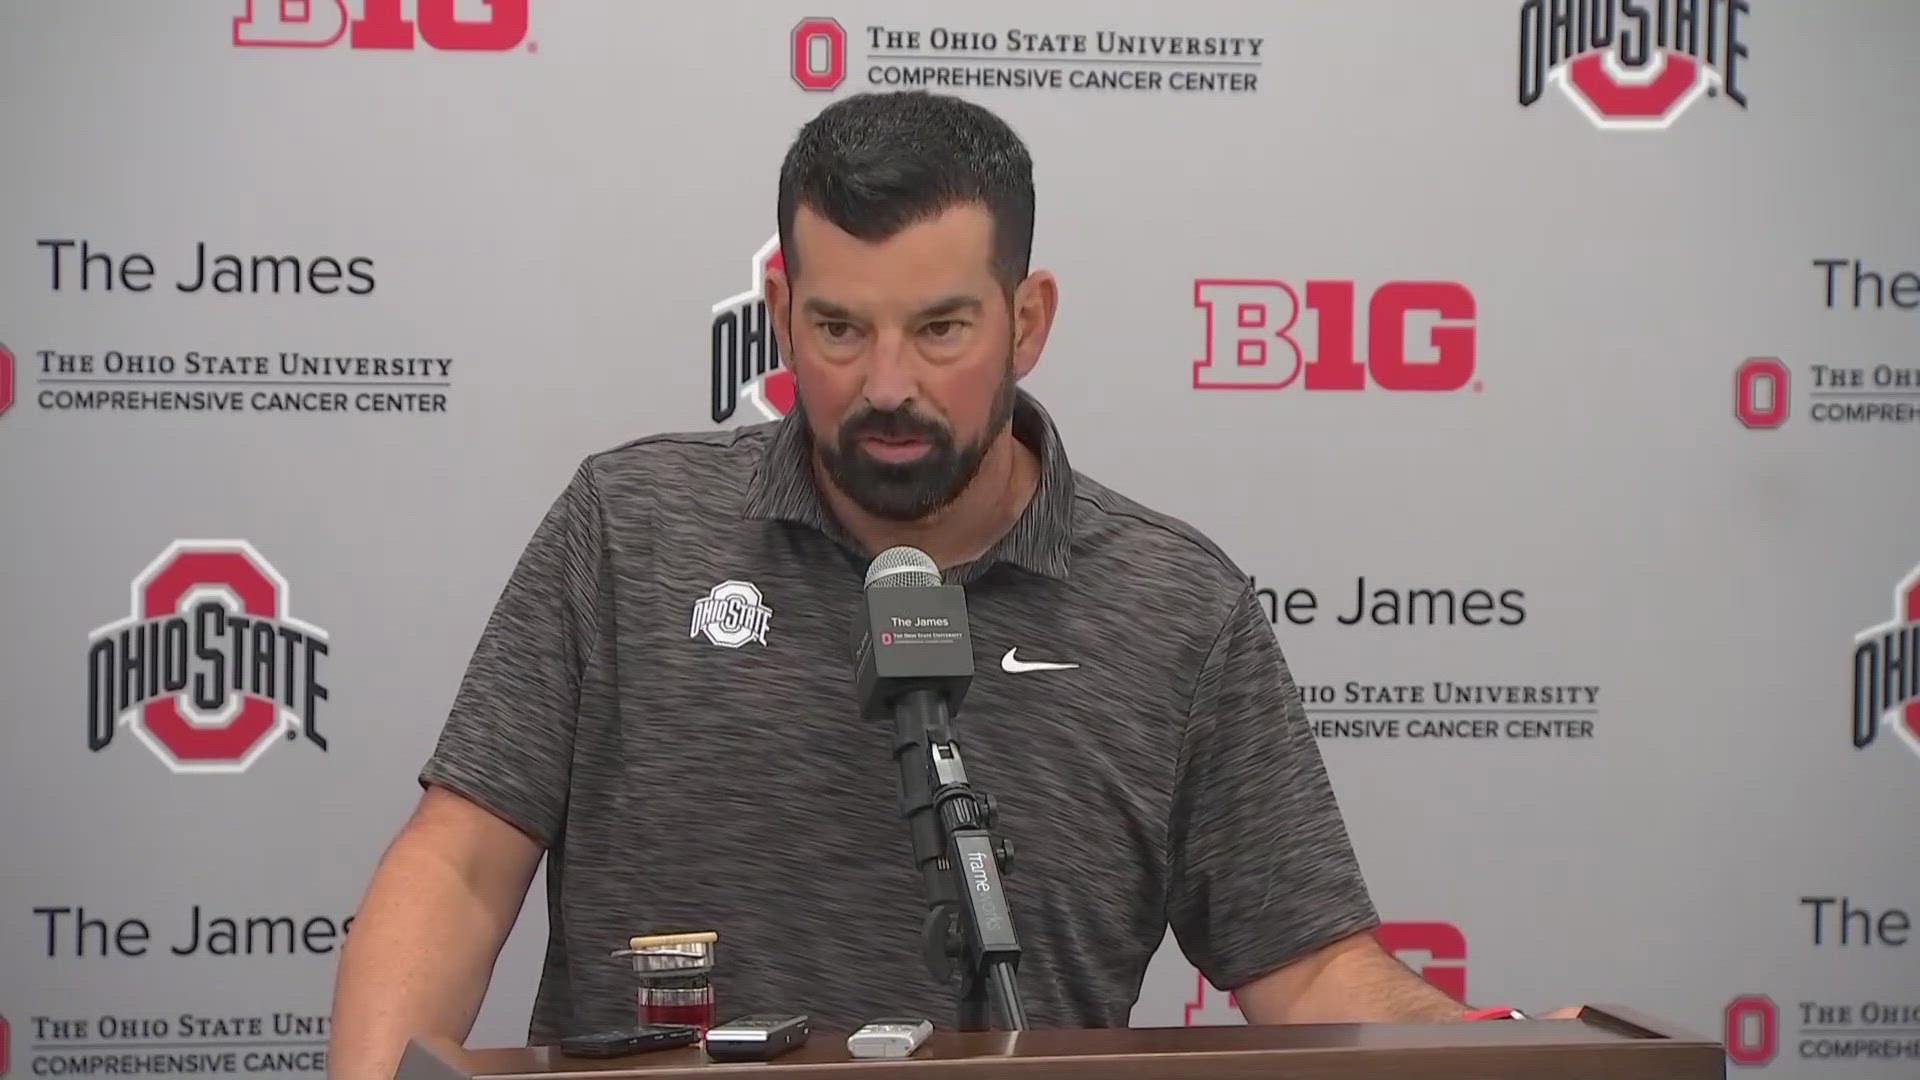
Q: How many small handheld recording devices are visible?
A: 3